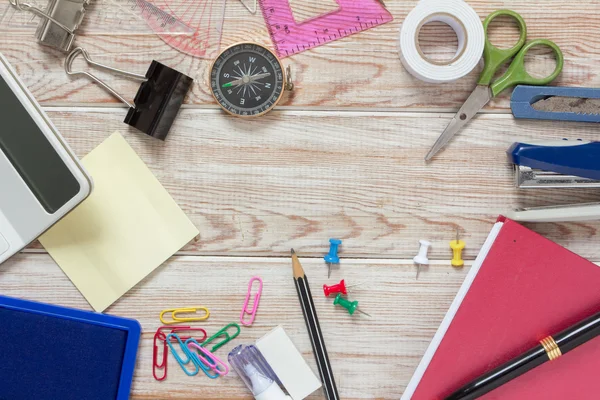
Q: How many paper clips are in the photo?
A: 8